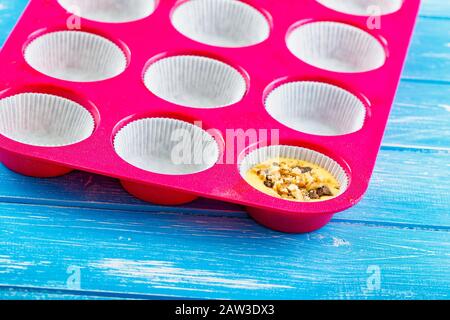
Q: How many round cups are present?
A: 10